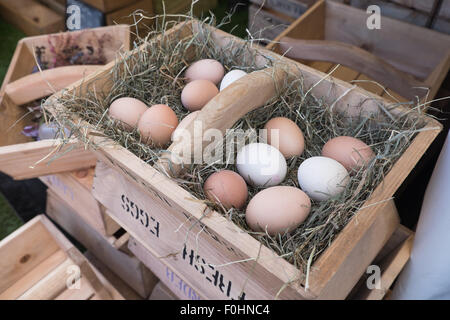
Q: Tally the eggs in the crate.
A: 12